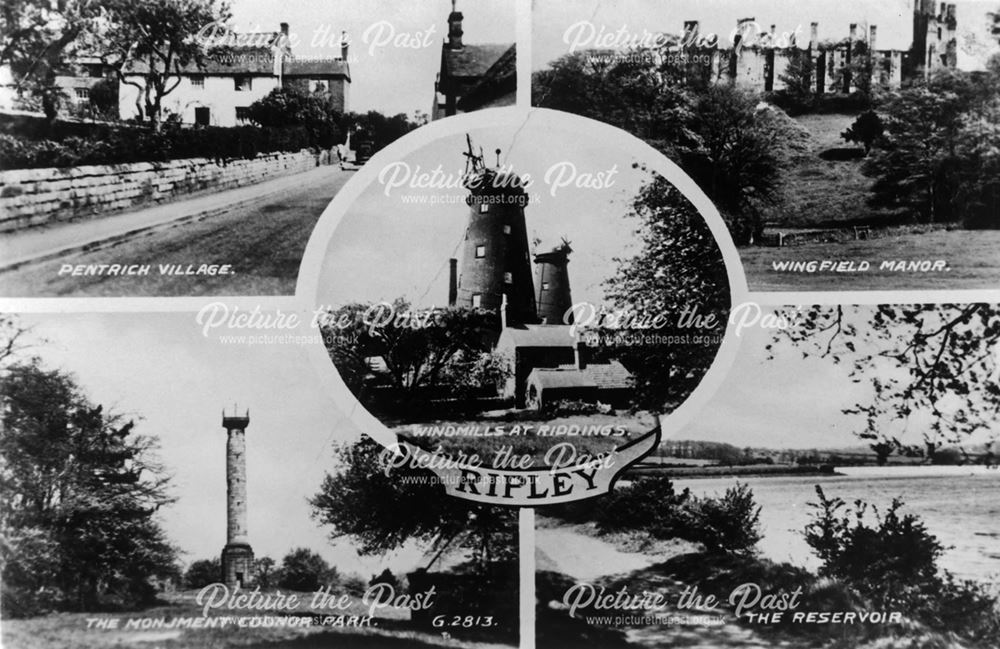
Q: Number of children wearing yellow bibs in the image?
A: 0